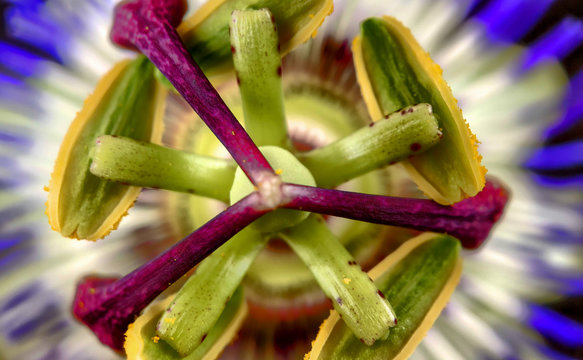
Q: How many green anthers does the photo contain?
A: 5